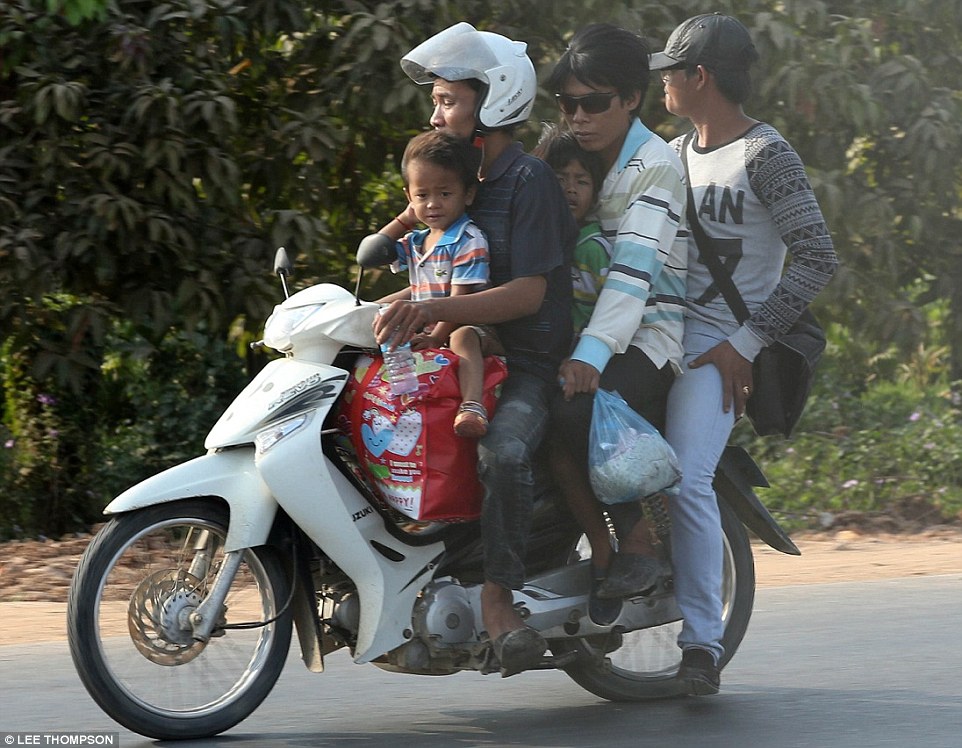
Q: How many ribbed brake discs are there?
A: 1